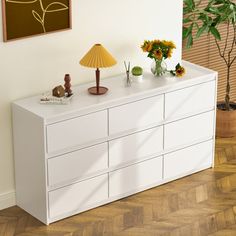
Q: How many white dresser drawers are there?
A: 9